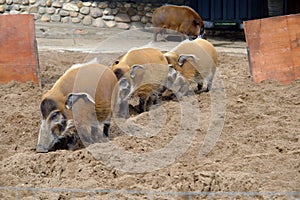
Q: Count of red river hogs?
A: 4